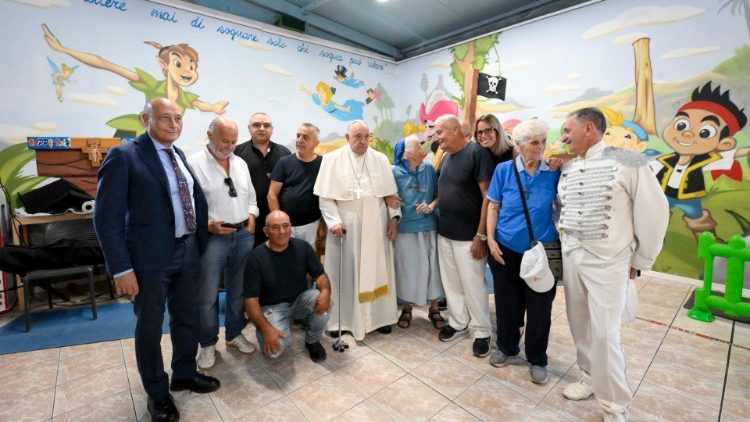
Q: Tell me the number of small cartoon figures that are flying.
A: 4